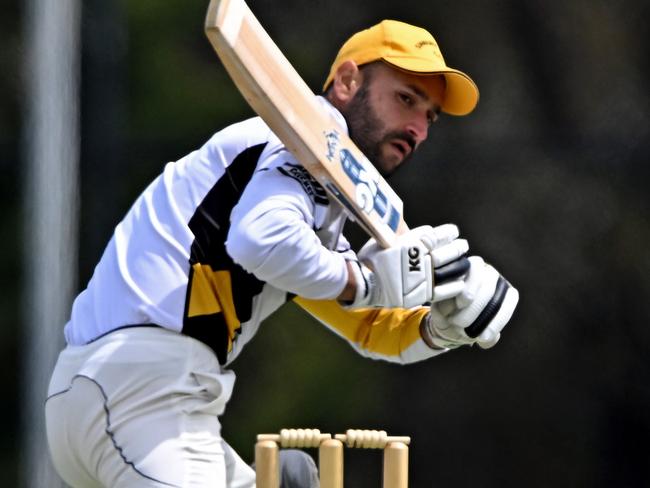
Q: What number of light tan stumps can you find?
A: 3